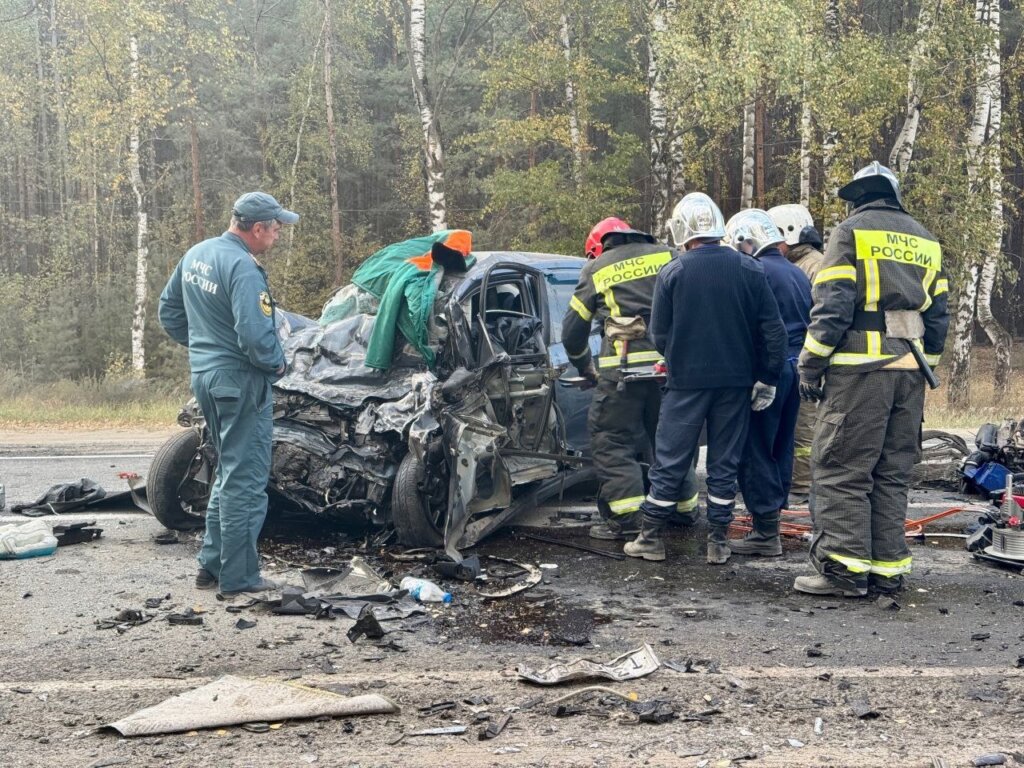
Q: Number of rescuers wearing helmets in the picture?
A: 5